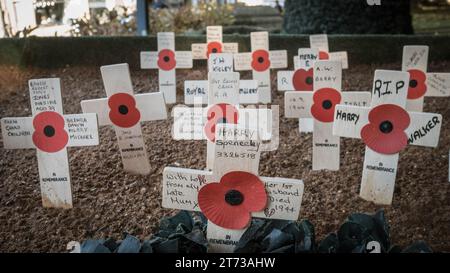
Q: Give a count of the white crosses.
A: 13